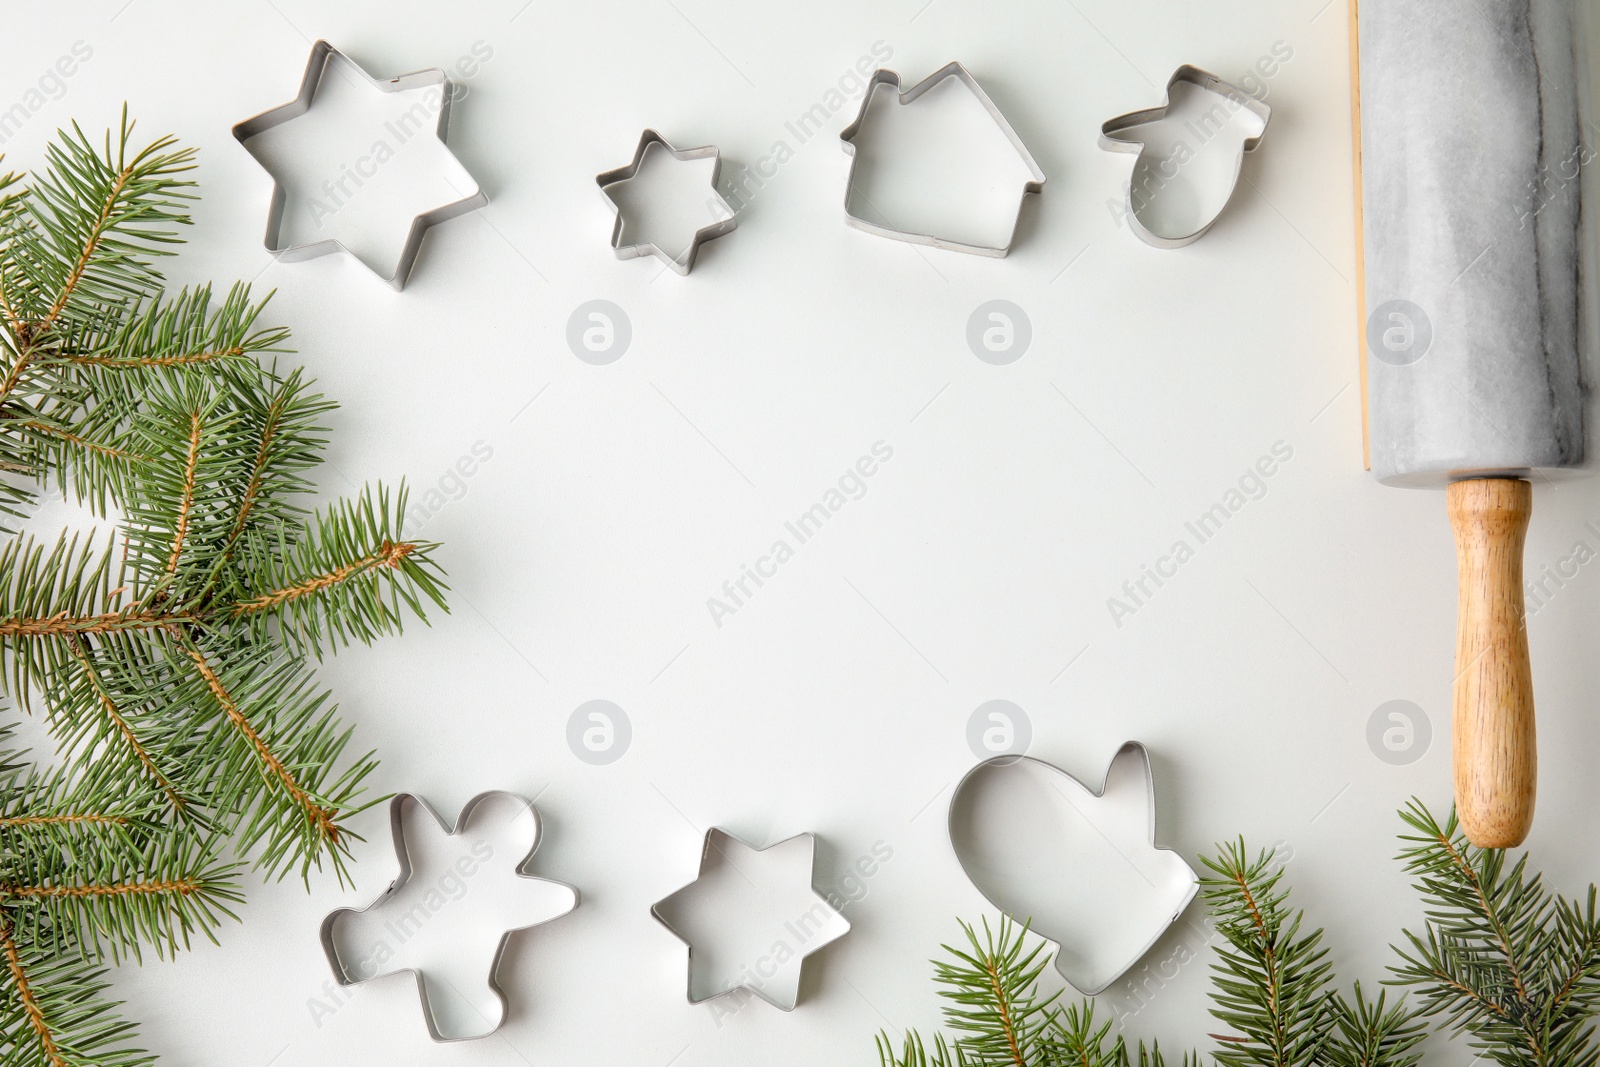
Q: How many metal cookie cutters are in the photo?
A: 7